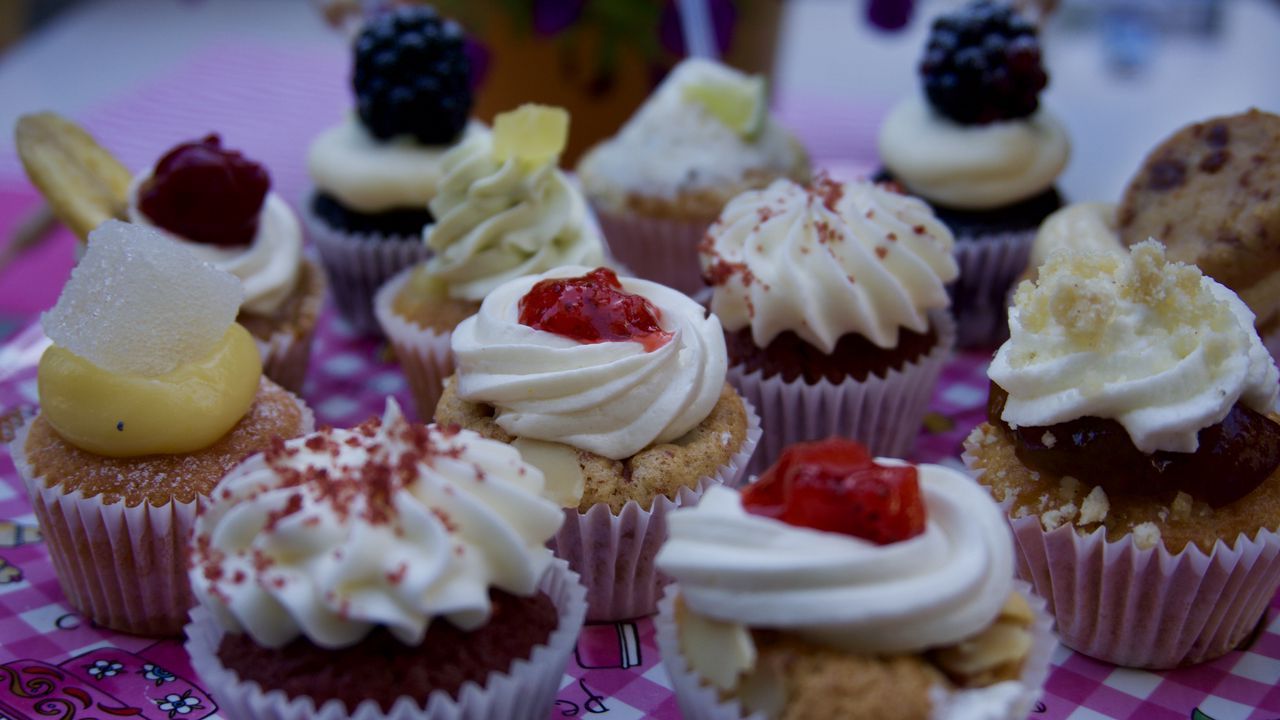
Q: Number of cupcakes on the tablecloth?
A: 12